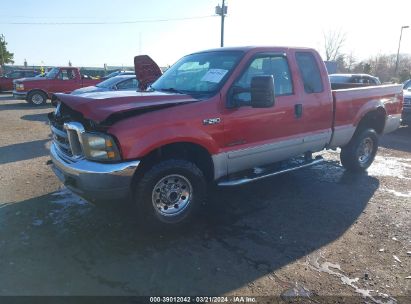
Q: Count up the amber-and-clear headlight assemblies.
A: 1